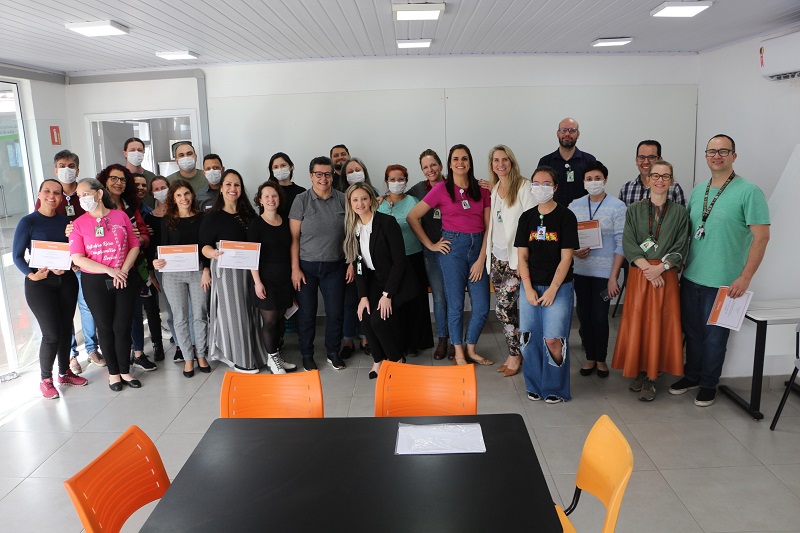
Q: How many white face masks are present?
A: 11